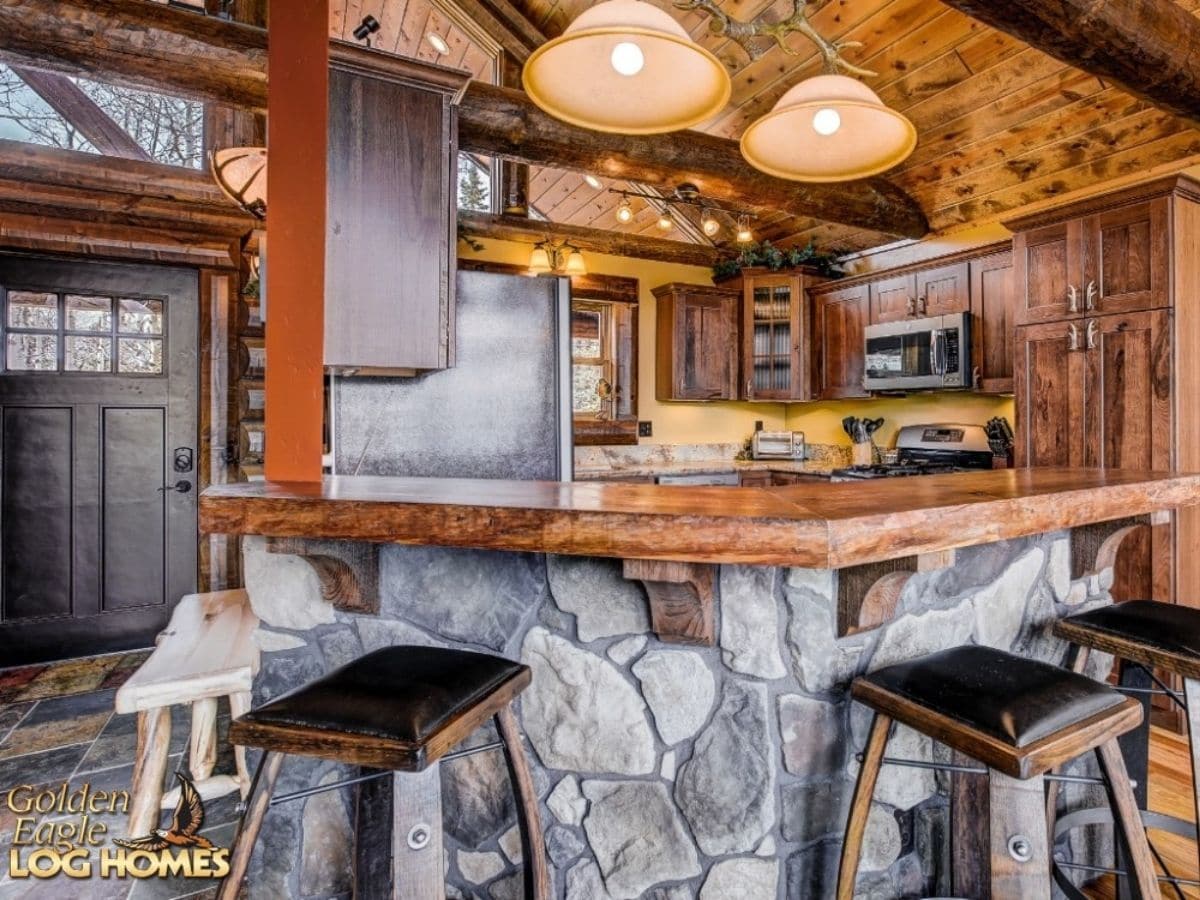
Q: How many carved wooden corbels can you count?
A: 4